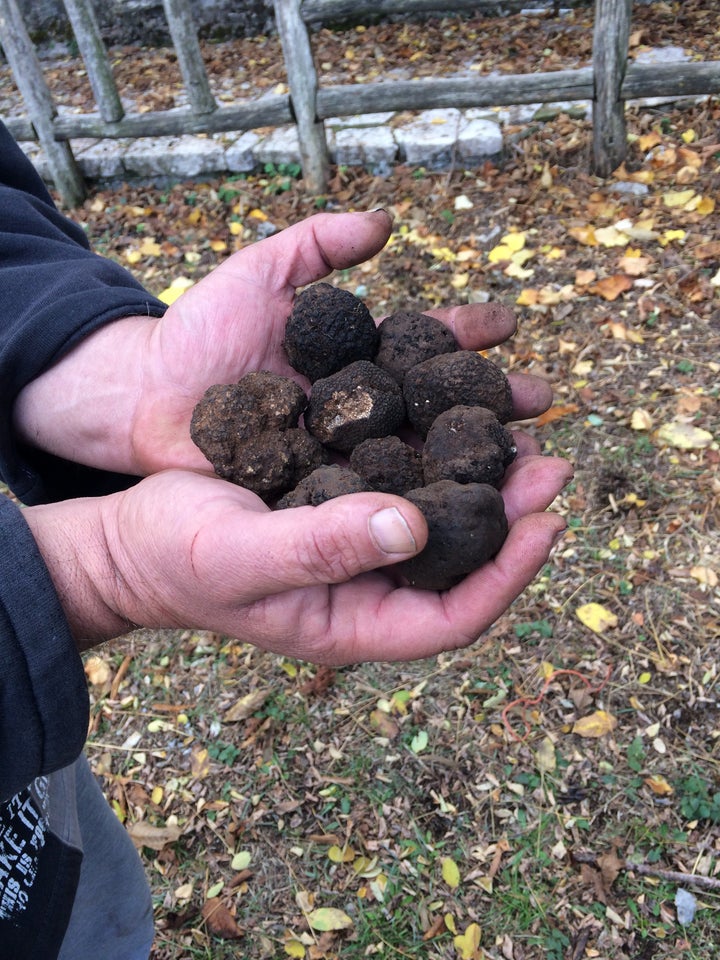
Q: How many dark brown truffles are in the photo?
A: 9